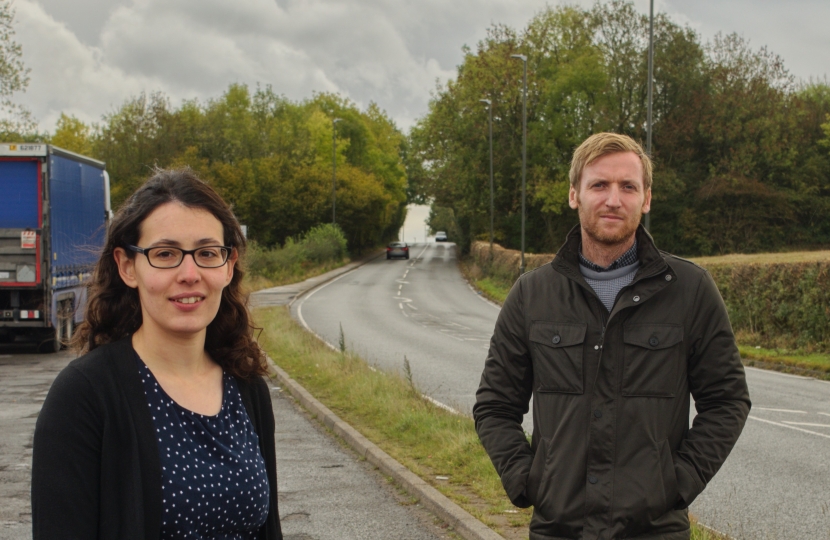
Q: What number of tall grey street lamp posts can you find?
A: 4